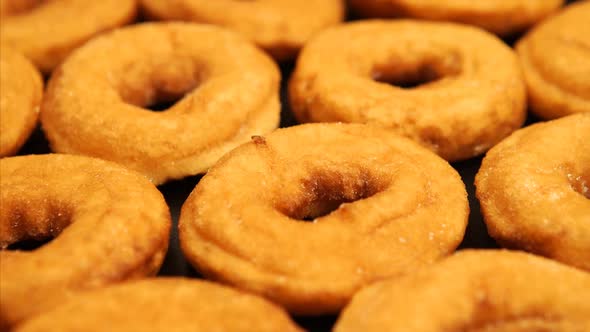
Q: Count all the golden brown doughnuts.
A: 12